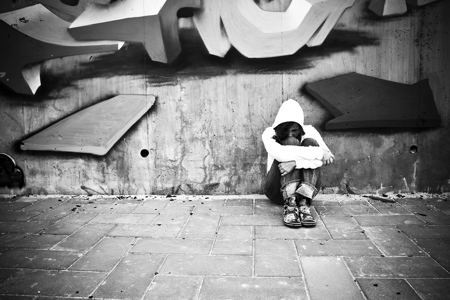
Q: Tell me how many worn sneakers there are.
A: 2